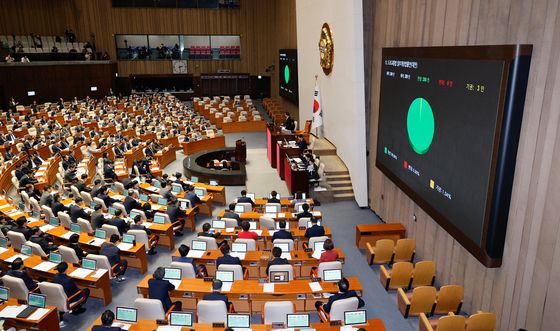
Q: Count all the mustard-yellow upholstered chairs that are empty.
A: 8